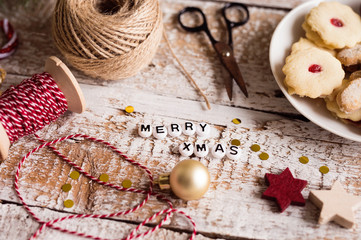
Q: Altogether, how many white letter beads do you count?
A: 9